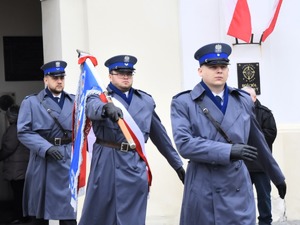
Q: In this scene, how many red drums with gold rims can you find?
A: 0